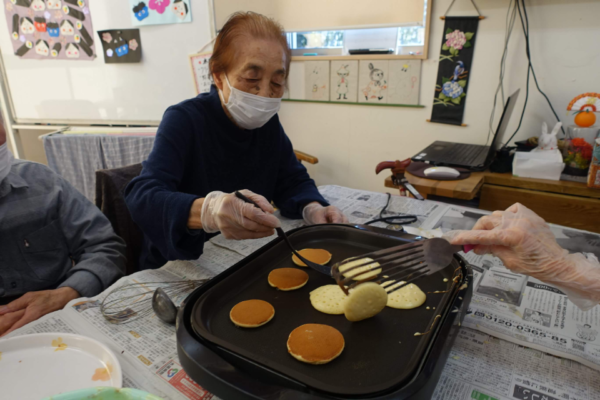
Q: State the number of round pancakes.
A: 8